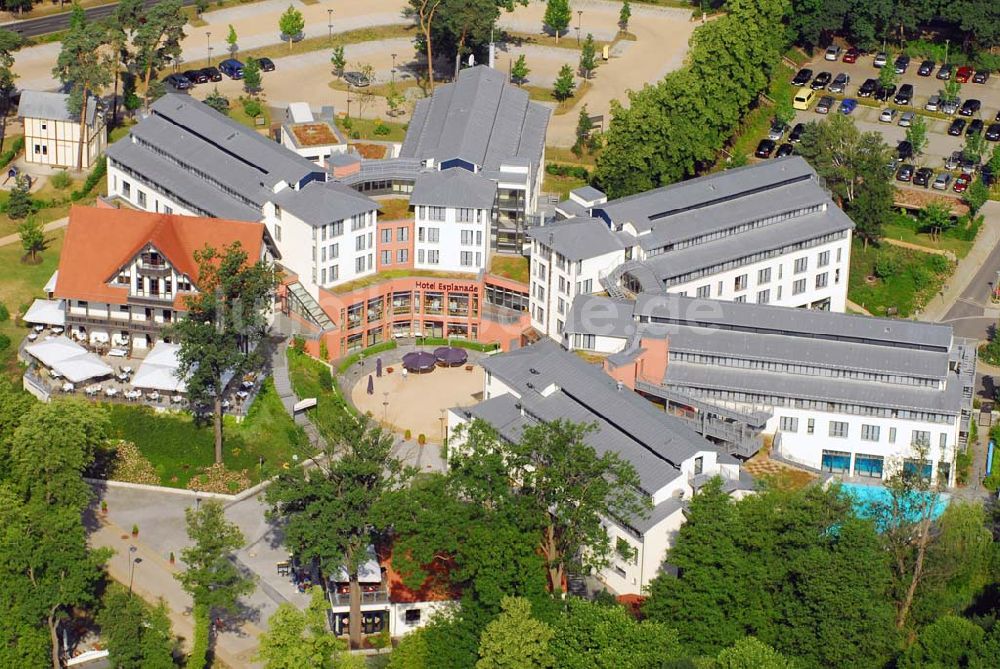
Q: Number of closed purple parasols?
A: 2